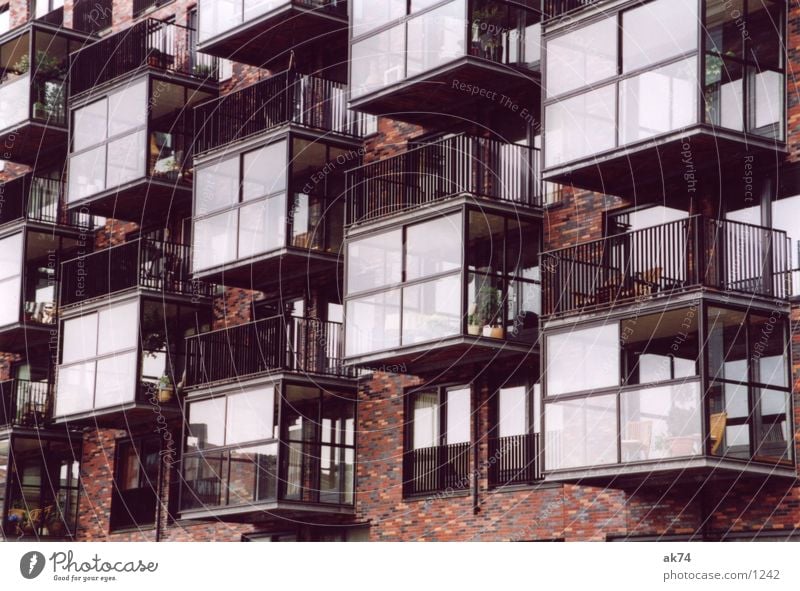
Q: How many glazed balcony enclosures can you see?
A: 12